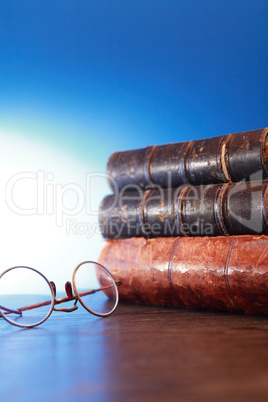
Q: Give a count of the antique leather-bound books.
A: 3